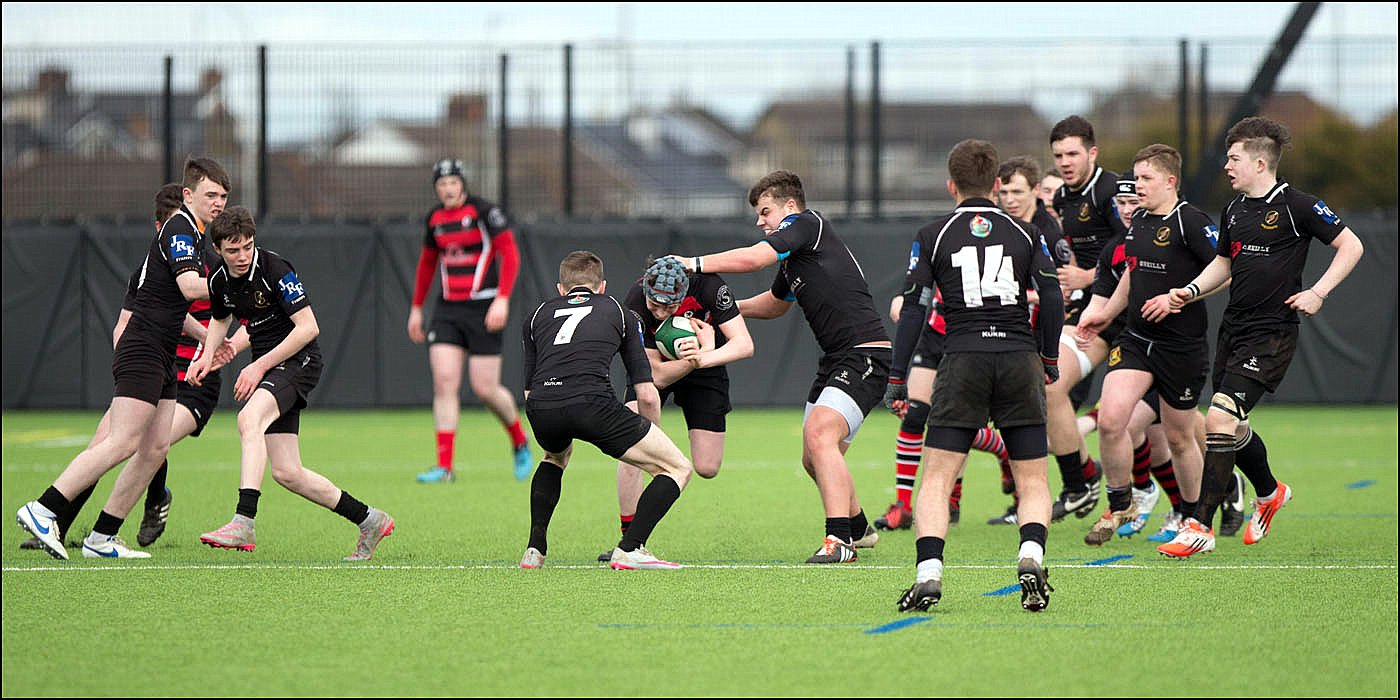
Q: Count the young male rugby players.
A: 14